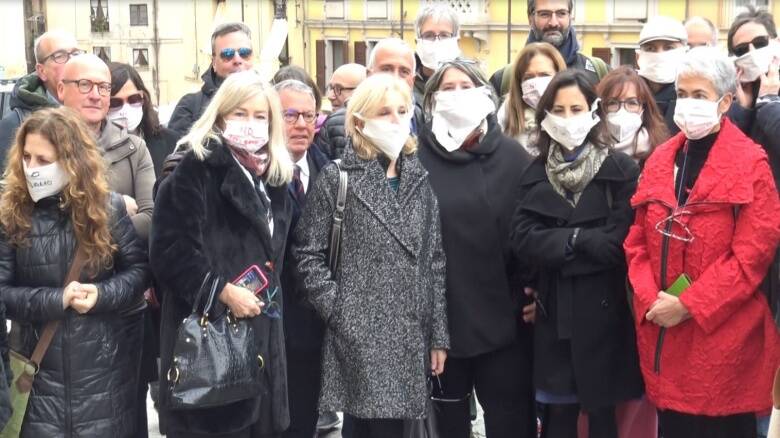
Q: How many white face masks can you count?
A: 12